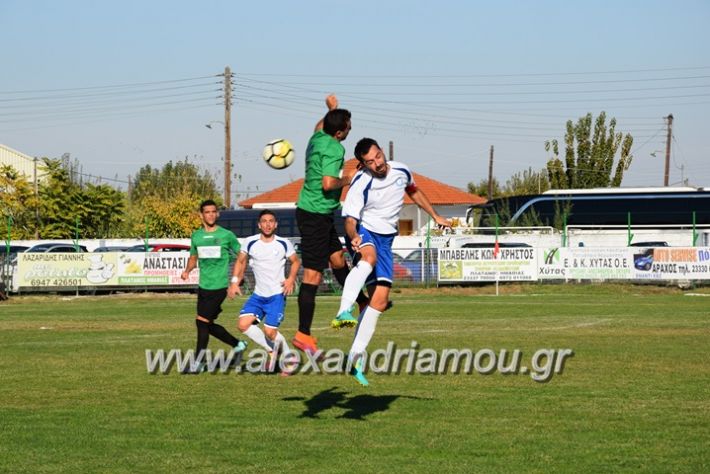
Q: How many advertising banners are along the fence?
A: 5